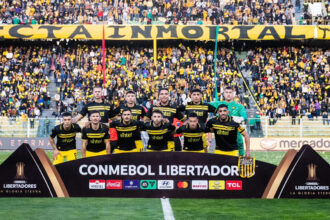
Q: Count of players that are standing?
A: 5